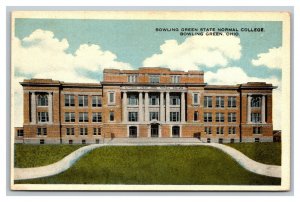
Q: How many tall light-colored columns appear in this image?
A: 10